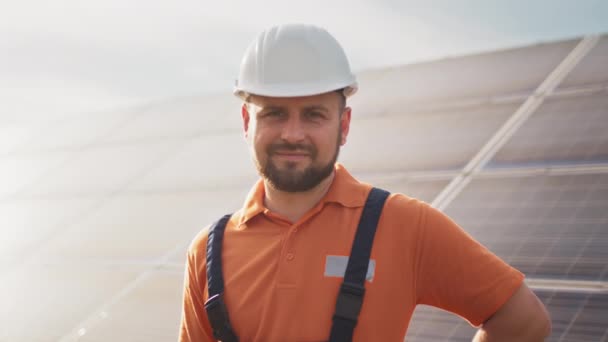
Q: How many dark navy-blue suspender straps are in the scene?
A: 2